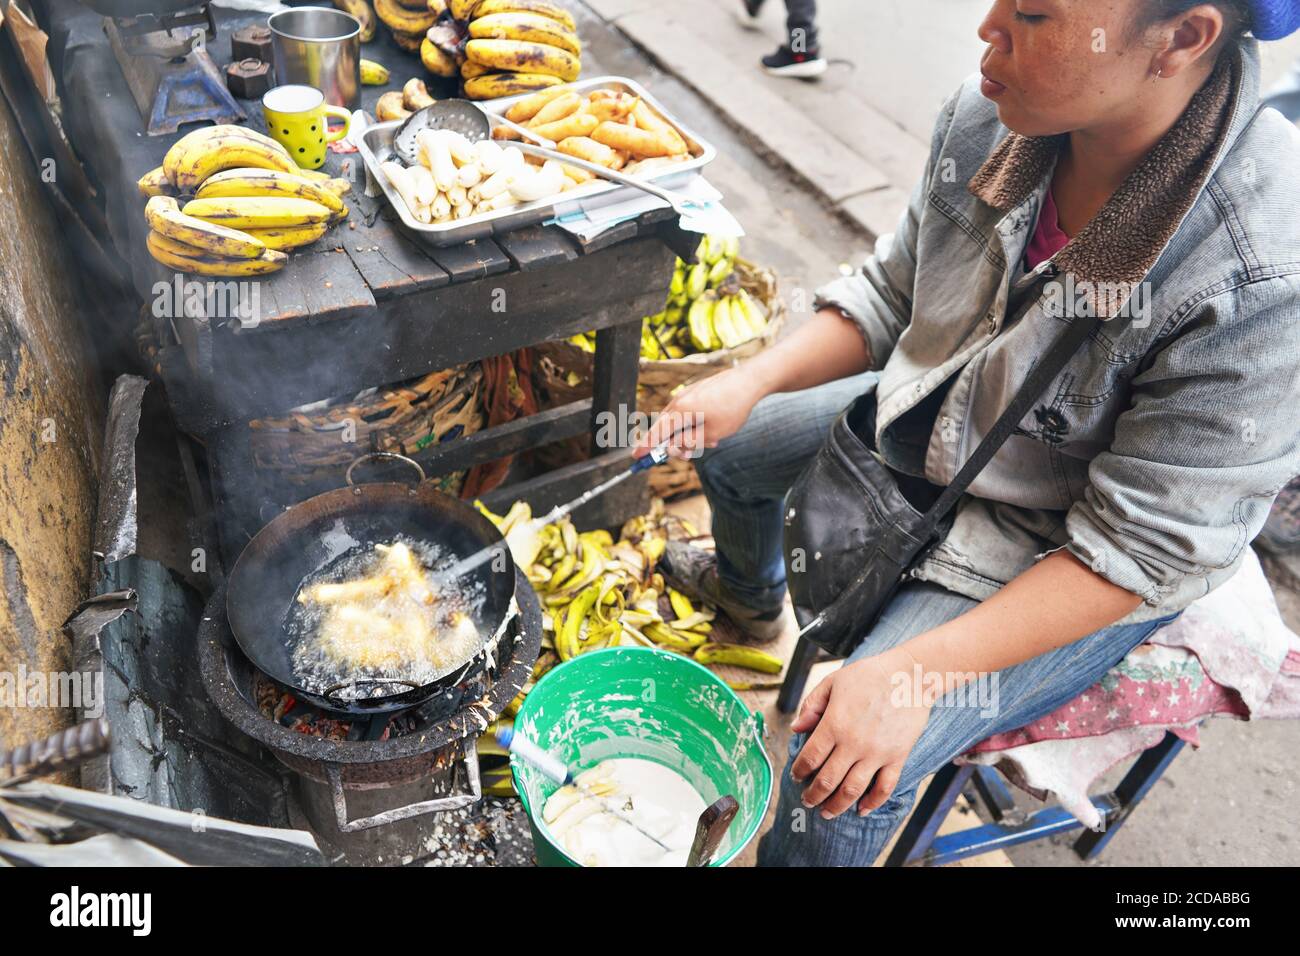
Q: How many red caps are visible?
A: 0